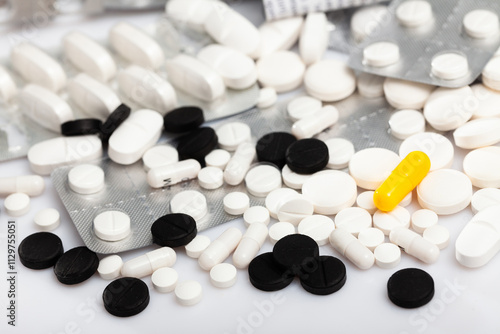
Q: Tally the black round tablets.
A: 14